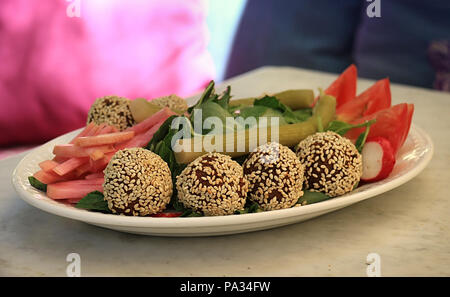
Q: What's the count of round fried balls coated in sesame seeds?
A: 6